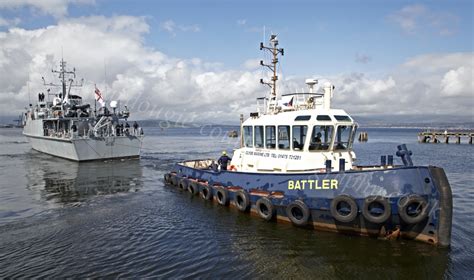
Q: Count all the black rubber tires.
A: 12